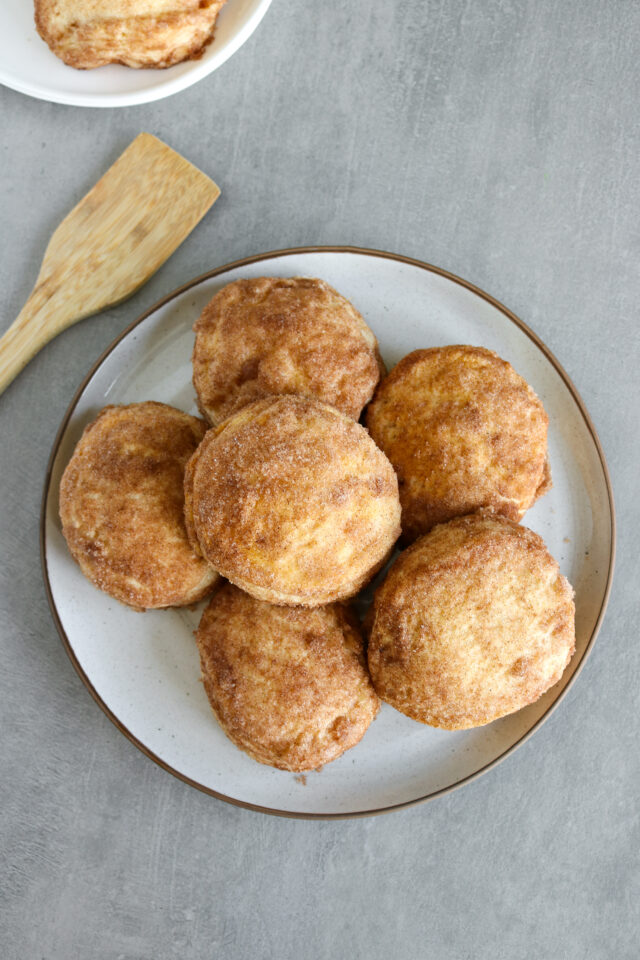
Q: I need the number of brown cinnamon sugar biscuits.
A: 7